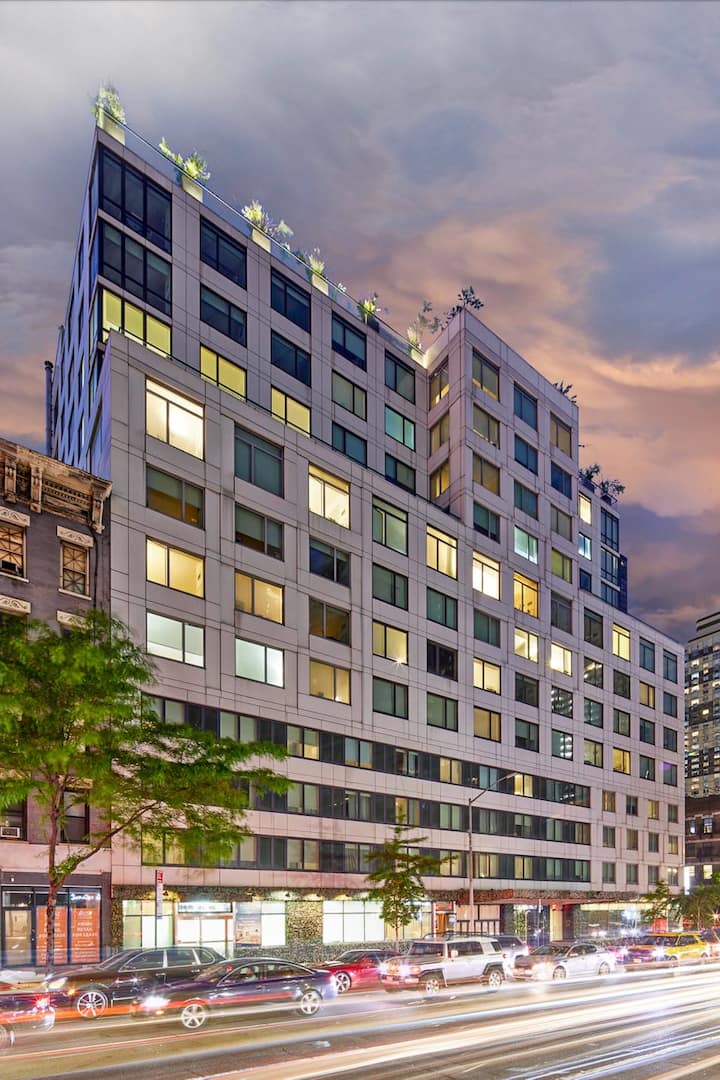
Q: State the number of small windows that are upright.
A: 12